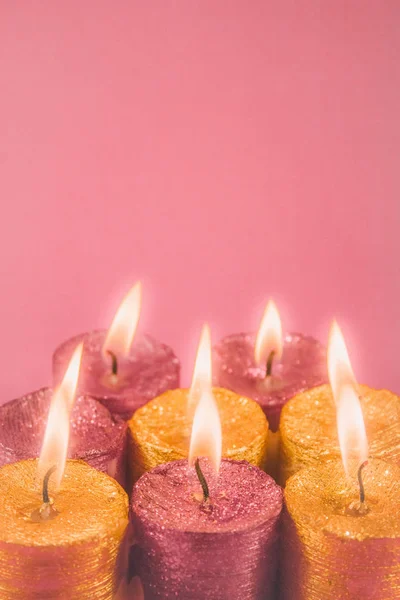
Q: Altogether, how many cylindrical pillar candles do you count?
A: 8